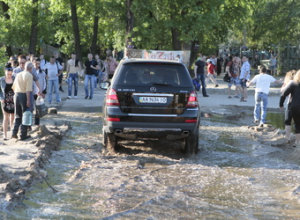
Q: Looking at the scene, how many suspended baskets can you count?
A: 0